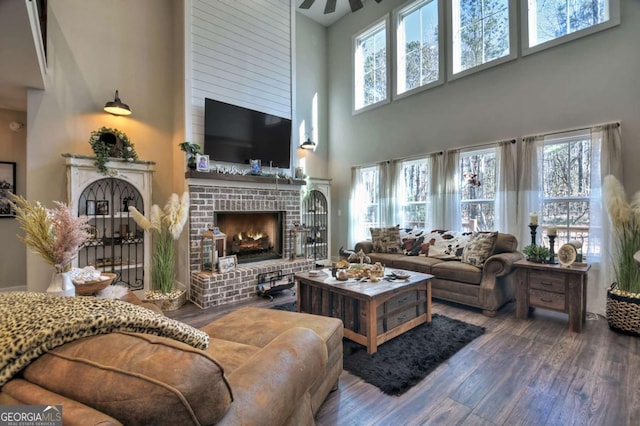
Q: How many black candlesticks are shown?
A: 2